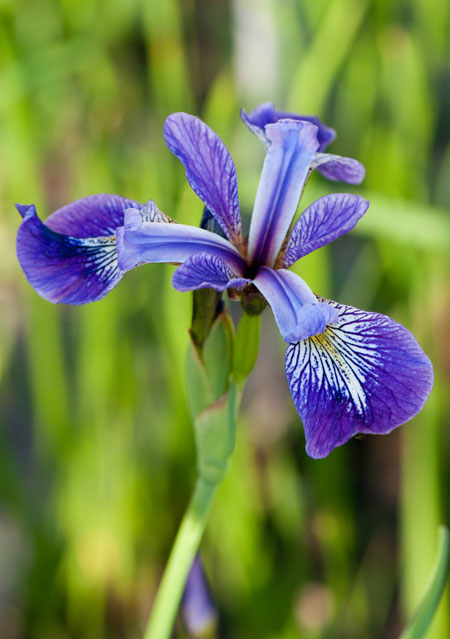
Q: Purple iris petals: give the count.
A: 6